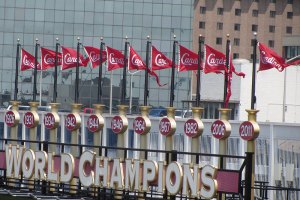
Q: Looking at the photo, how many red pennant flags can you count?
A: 11